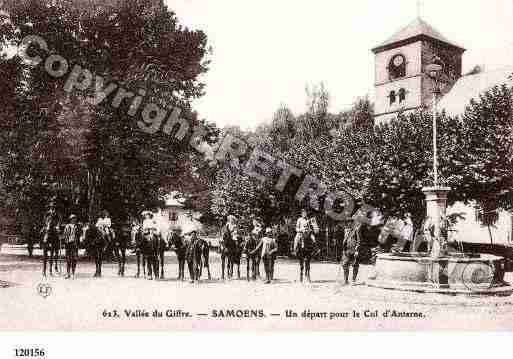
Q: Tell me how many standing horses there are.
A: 7